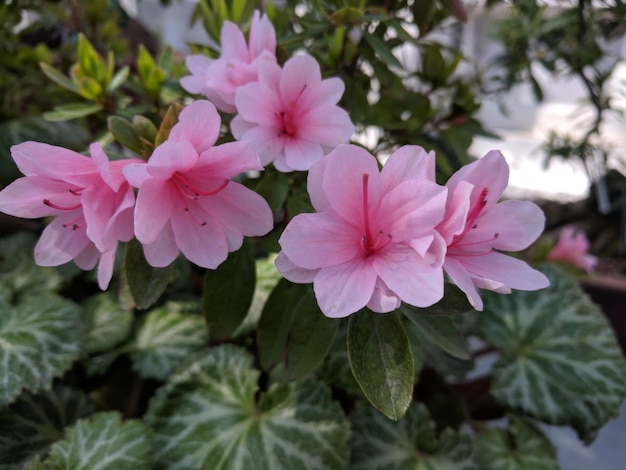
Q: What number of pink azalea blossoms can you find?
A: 7